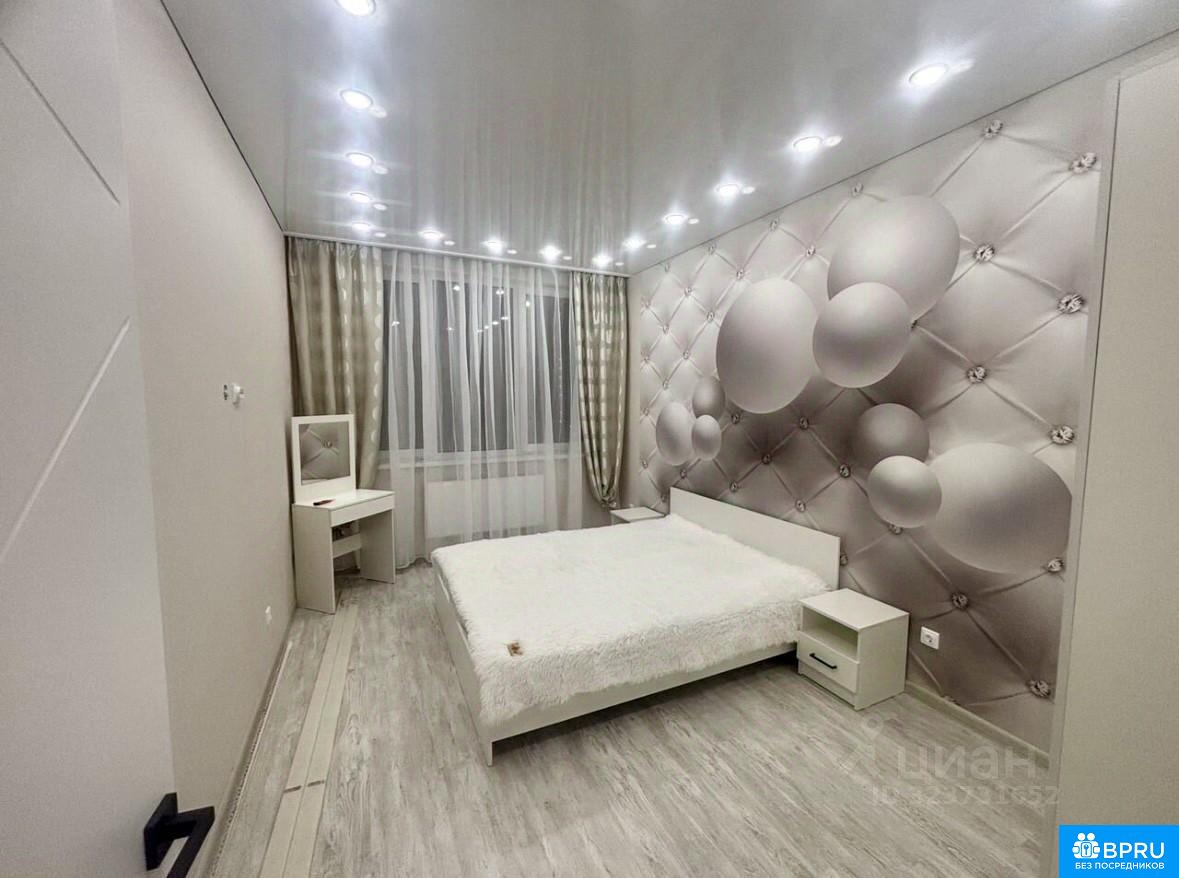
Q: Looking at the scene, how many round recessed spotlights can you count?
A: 14